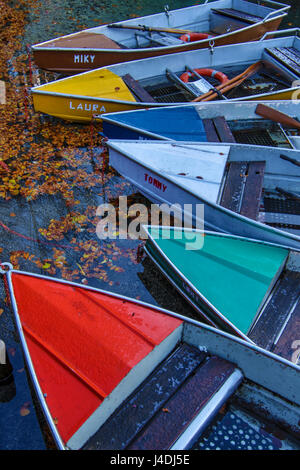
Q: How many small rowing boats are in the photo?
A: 6